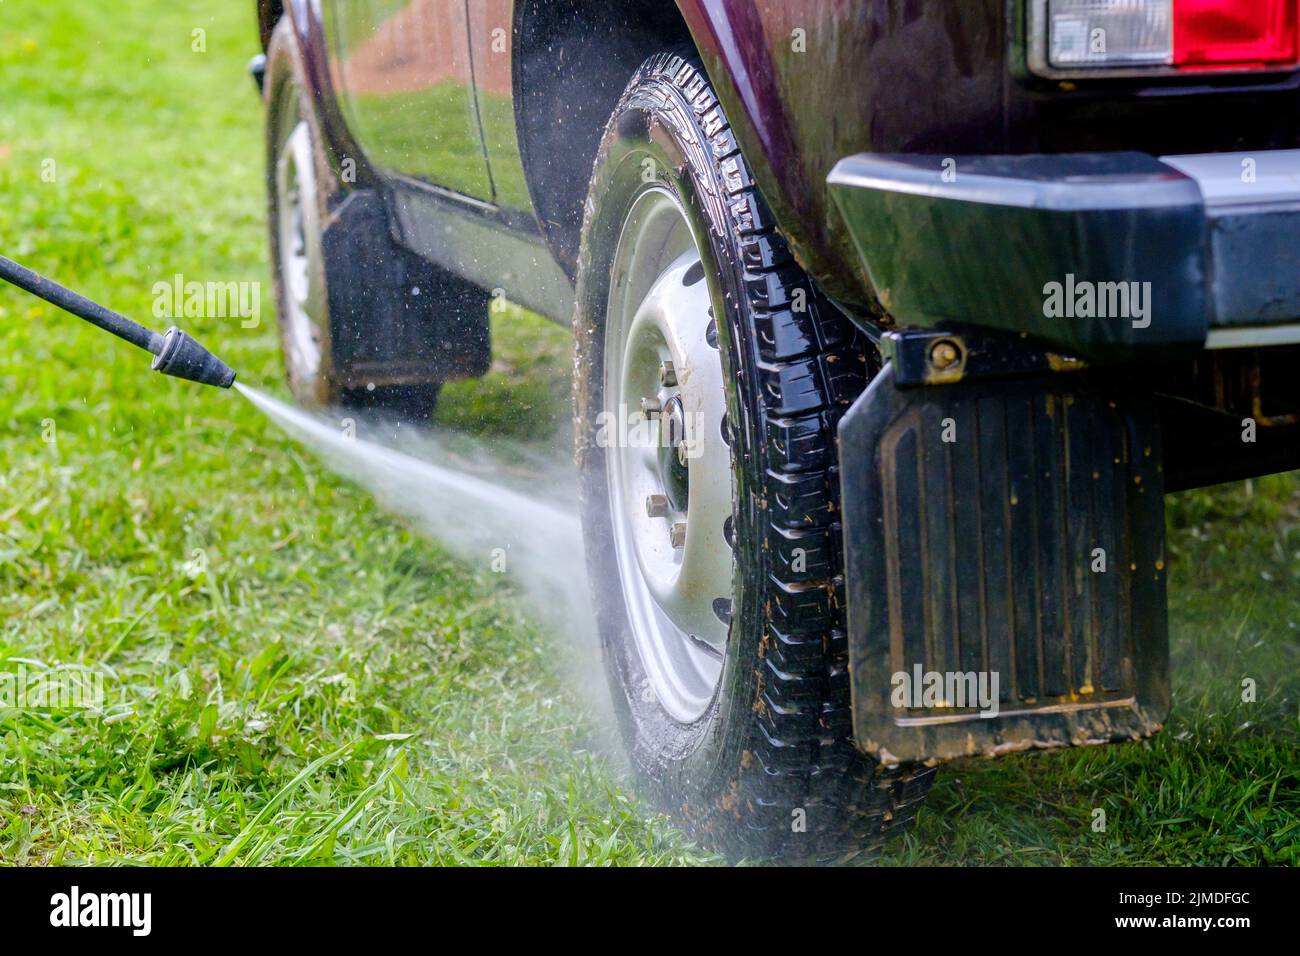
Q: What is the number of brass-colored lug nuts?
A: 5